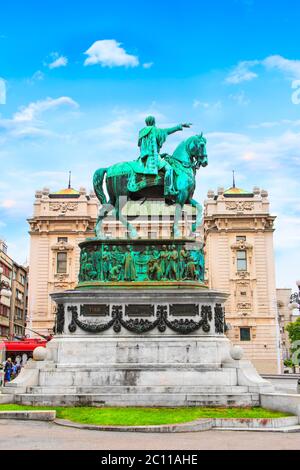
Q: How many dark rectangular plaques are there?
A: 3